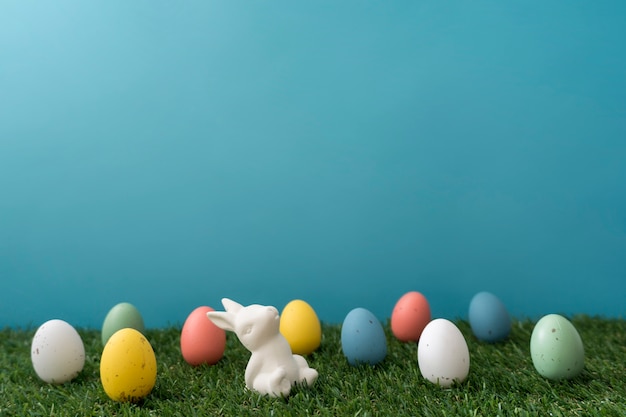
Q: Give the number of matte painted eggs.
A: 10